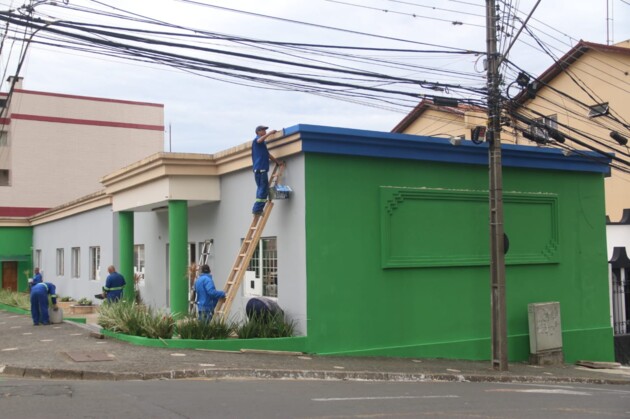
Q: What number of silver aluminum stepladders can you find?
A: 1